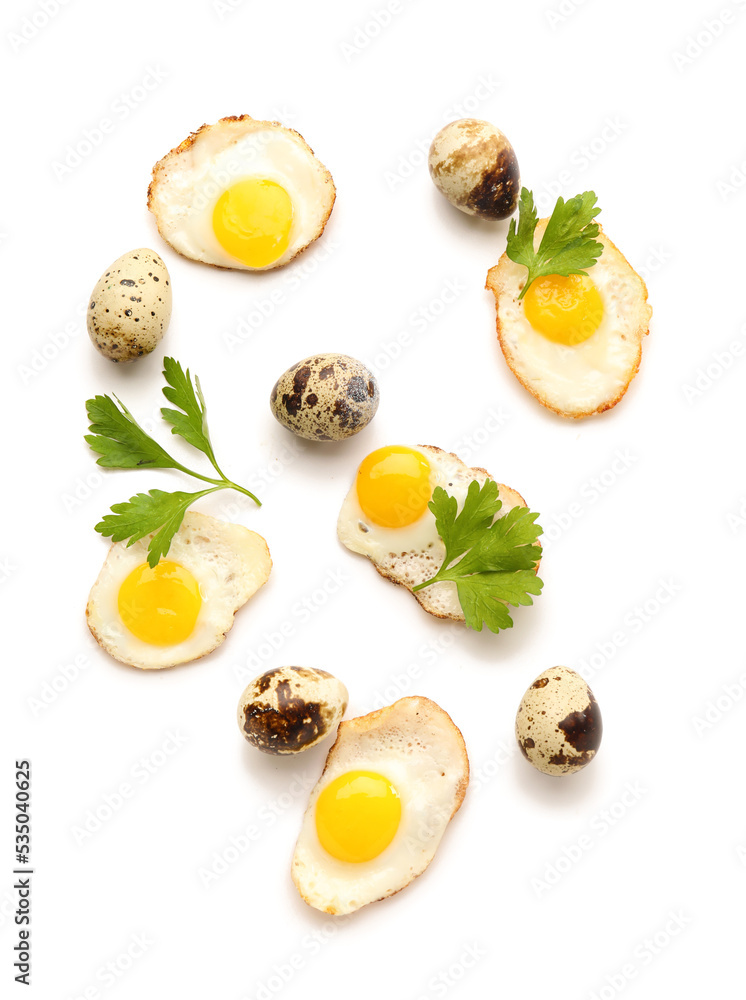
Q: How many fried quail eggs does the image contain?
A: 5